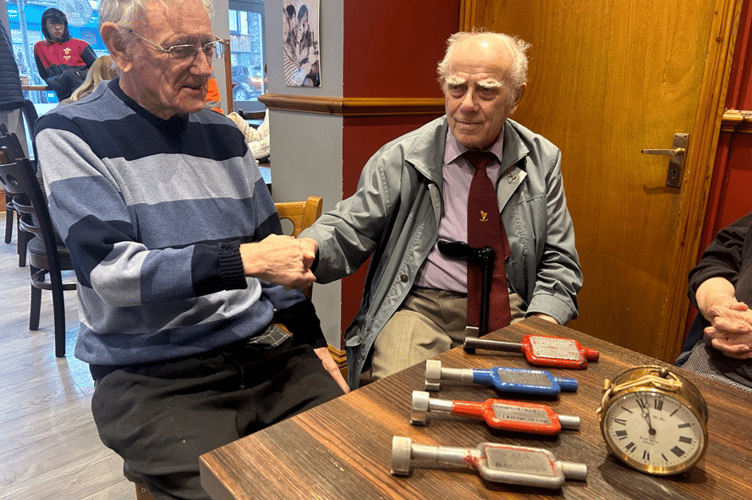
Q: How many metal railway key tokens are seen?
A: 4